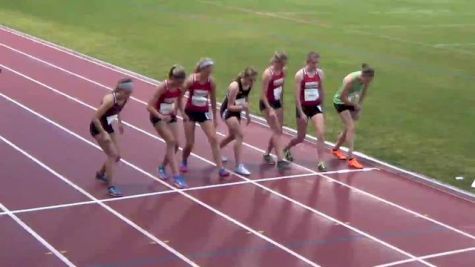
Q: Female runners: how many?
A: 7